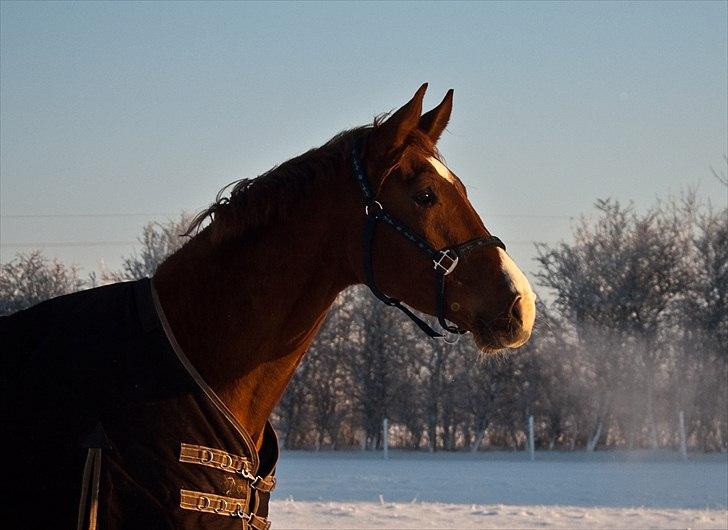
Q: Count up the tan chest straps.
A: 2